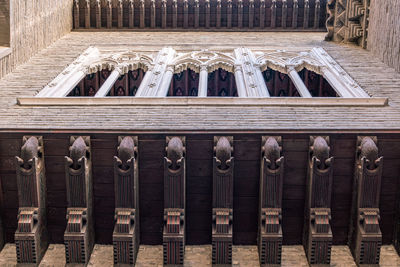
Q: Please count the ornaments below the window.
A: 8